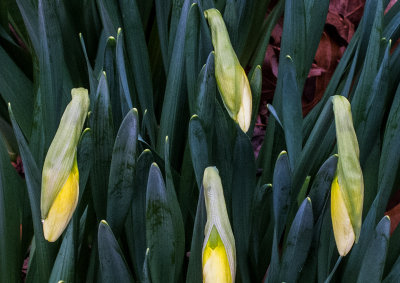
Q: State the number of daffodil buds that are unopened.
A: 4